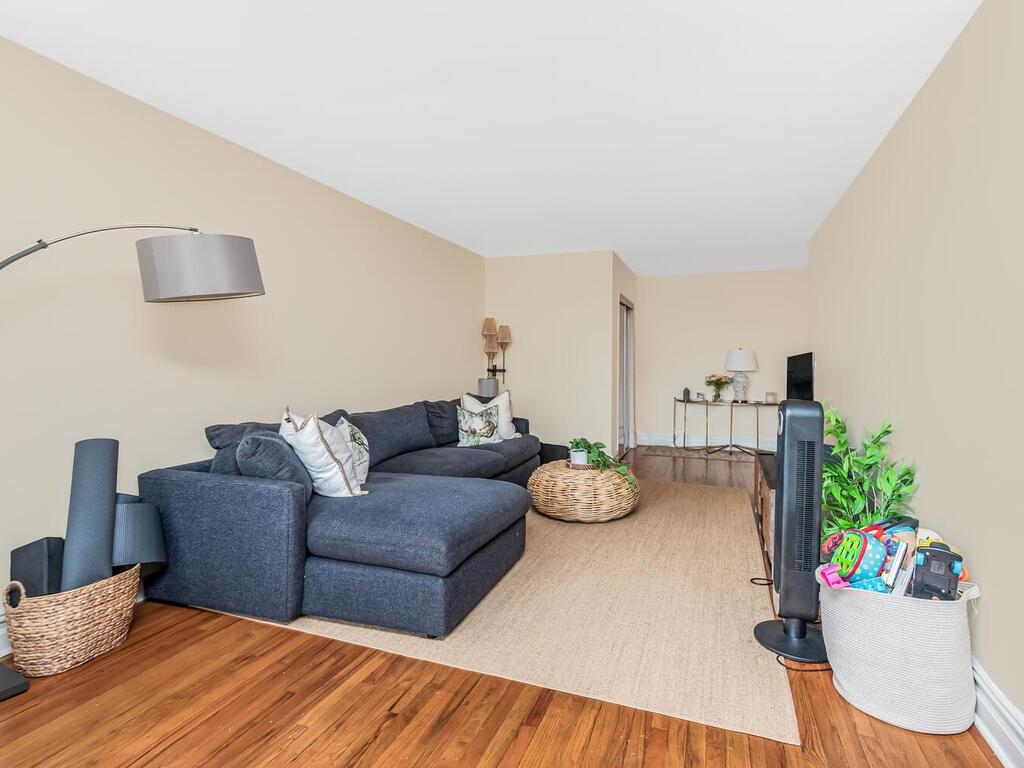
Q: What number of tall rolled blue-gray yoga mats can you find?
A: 1